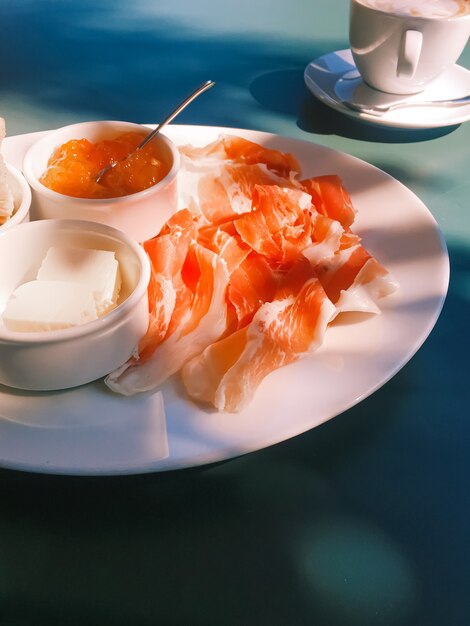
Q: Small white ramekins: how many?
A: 3